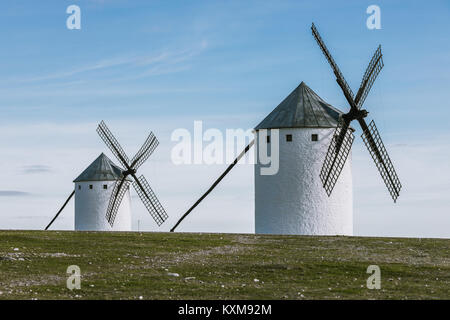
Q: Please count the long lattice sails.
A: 8